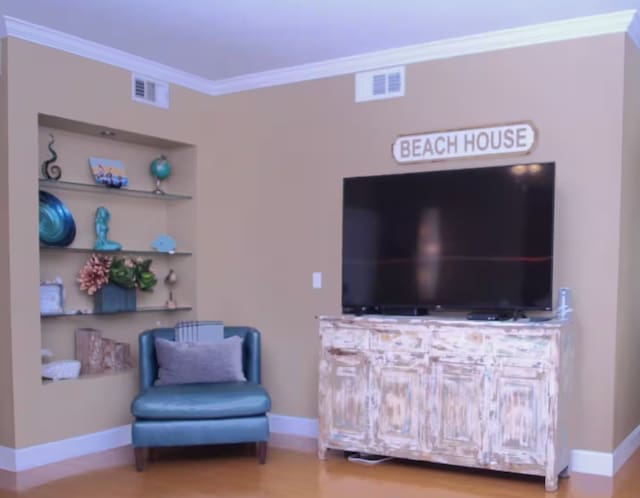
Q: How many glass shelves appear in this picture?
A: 3